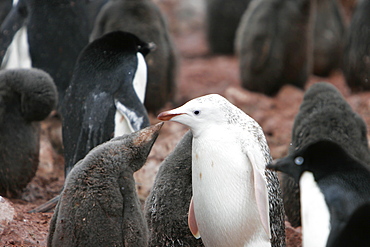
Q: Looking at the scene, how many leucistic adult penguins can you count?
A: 1